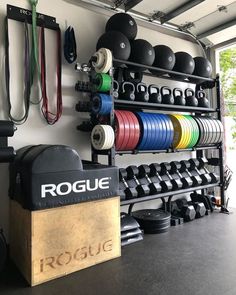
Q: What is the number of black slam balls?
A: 6